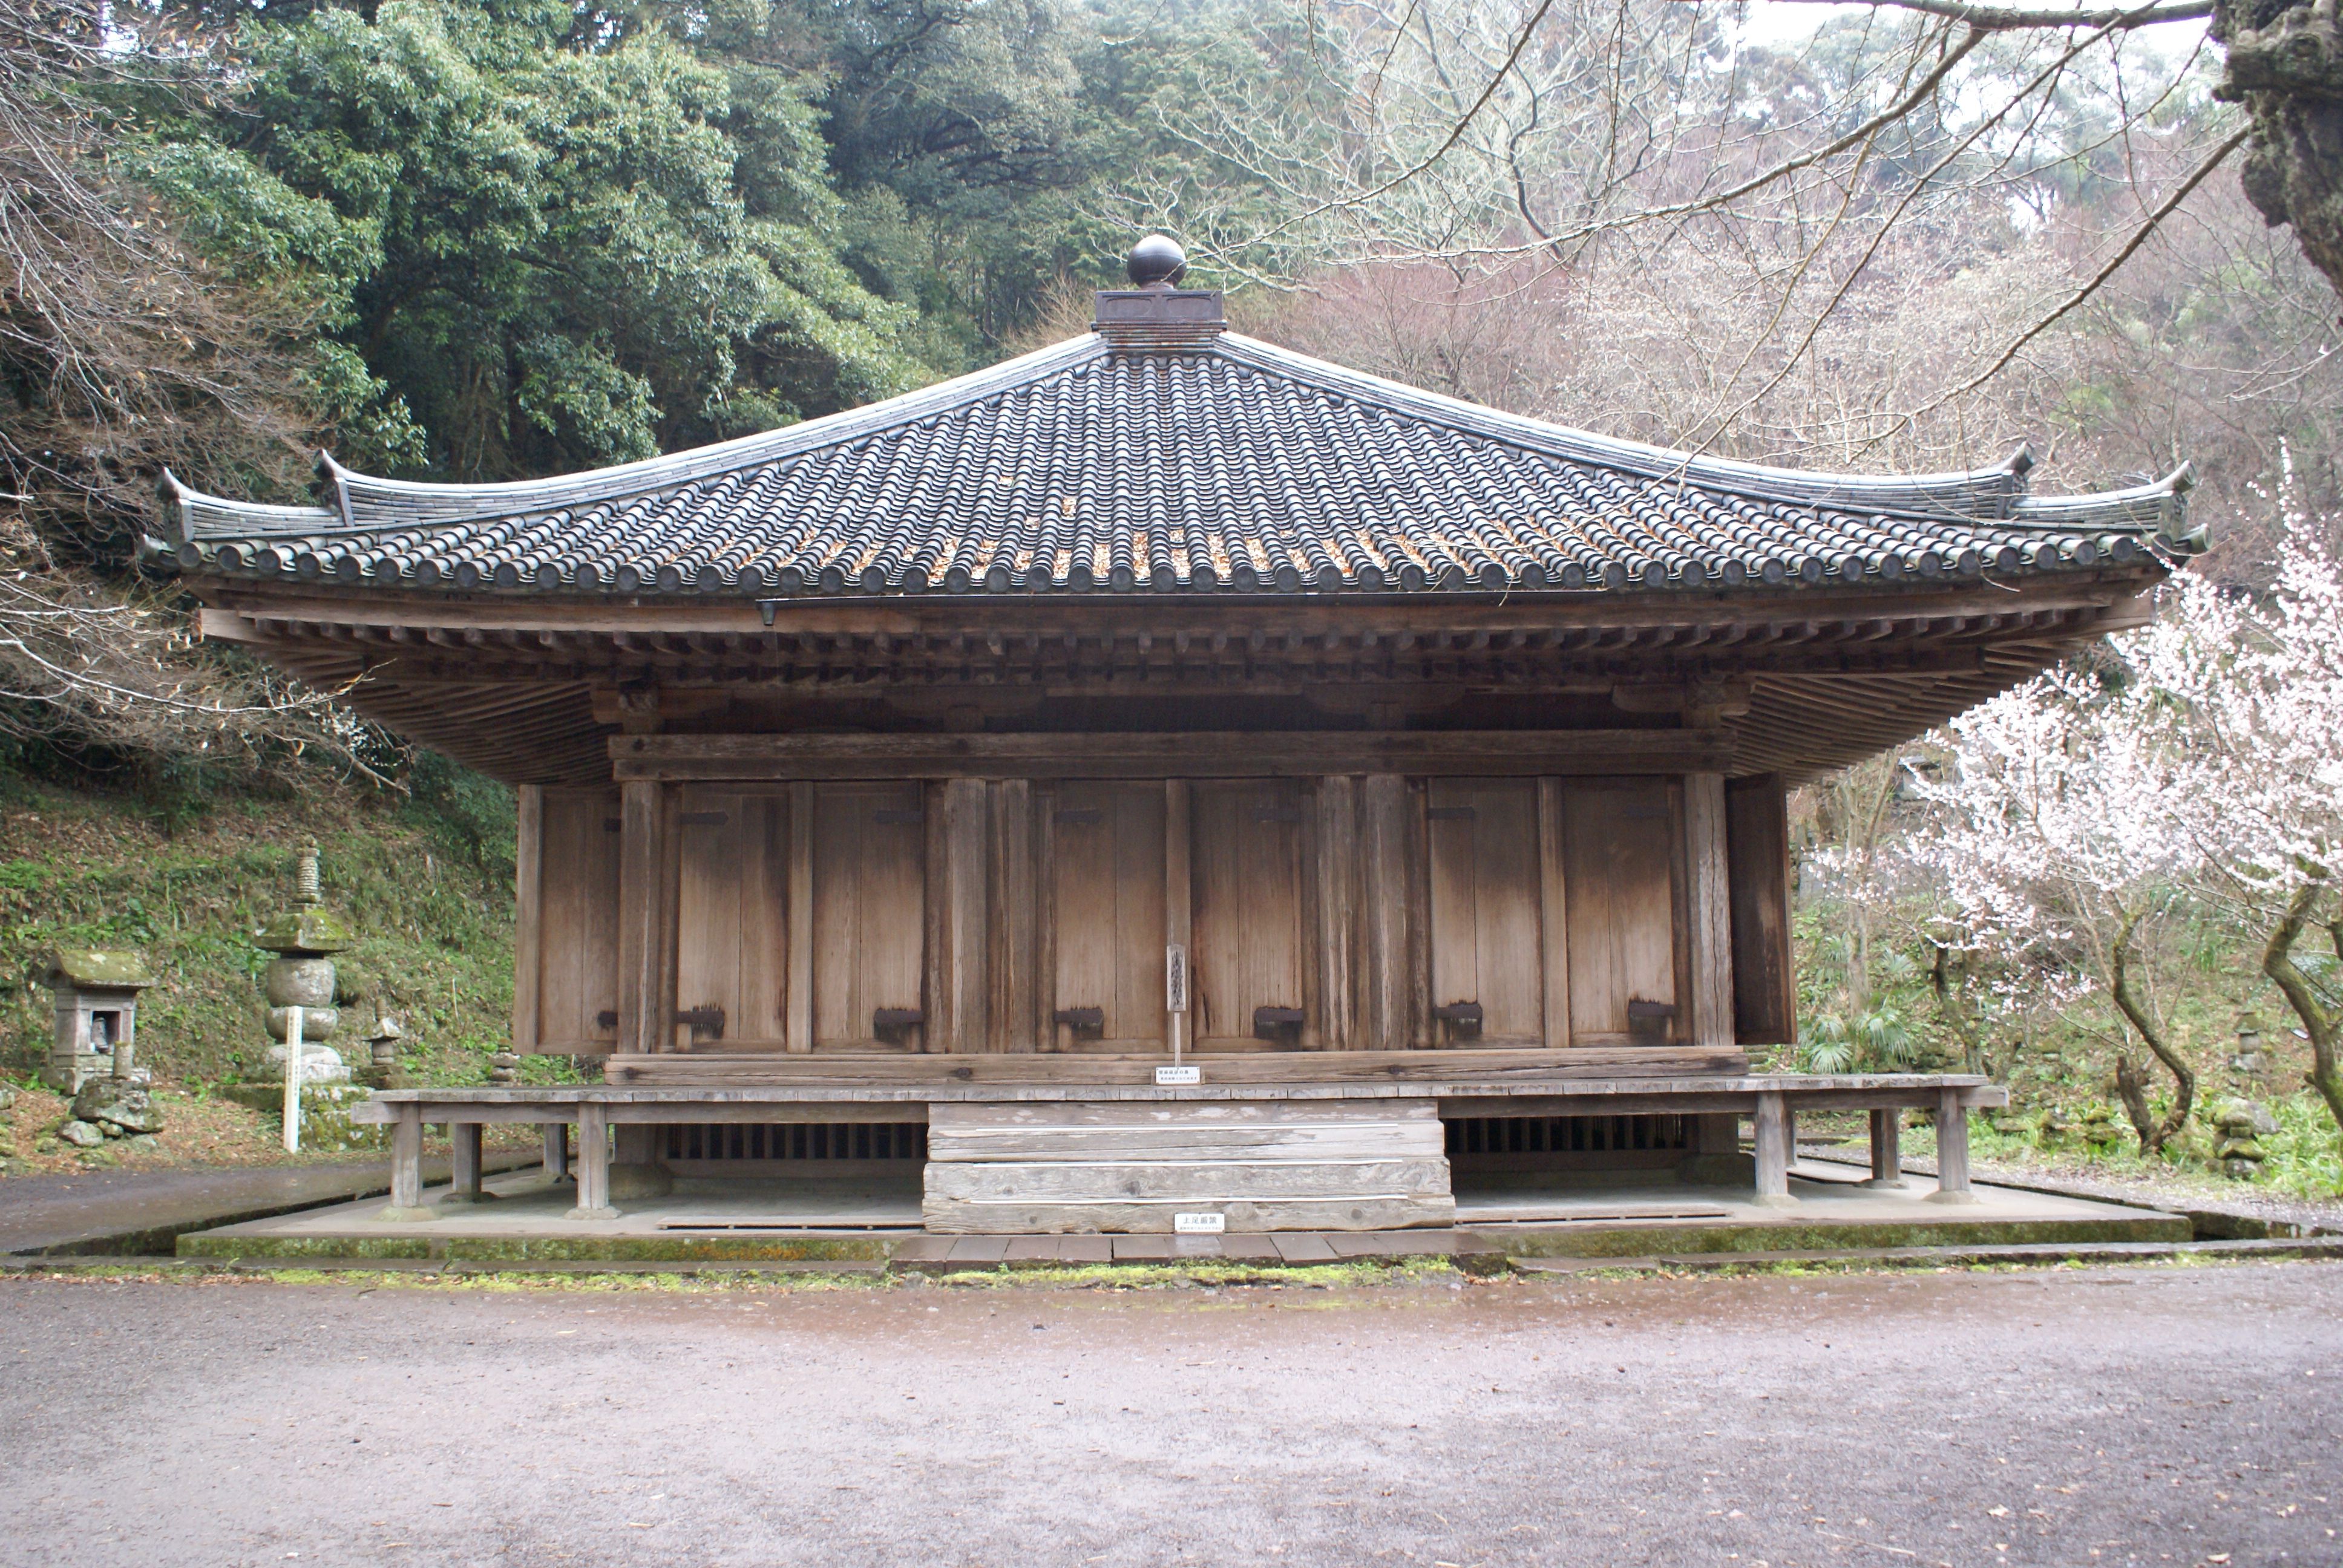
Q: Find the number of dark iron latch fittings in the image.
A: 14